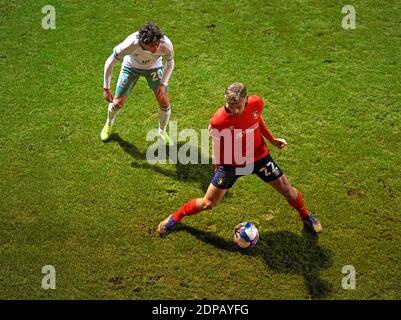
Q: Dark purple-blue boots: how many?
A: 2